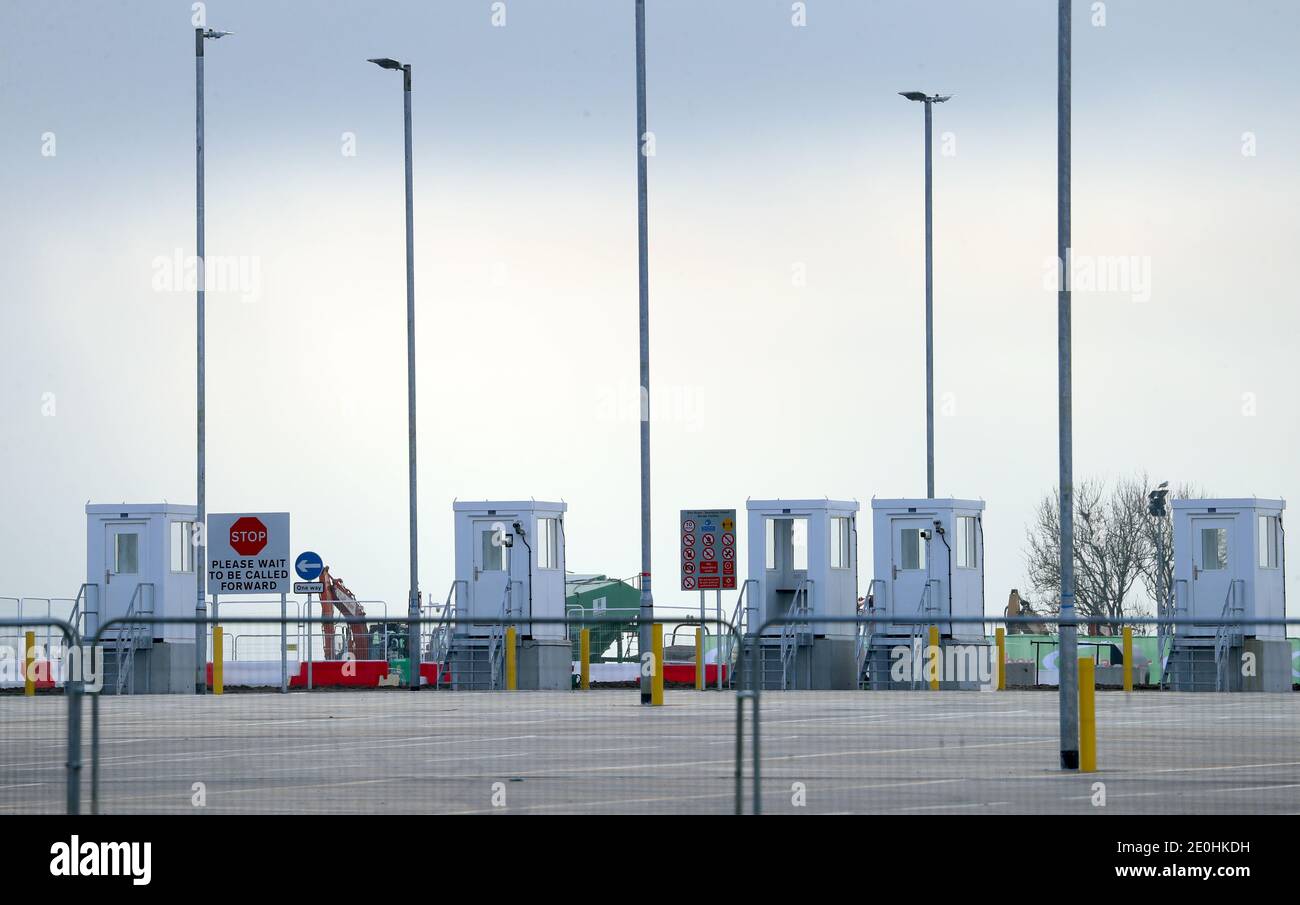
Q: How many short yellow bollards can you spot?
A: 10